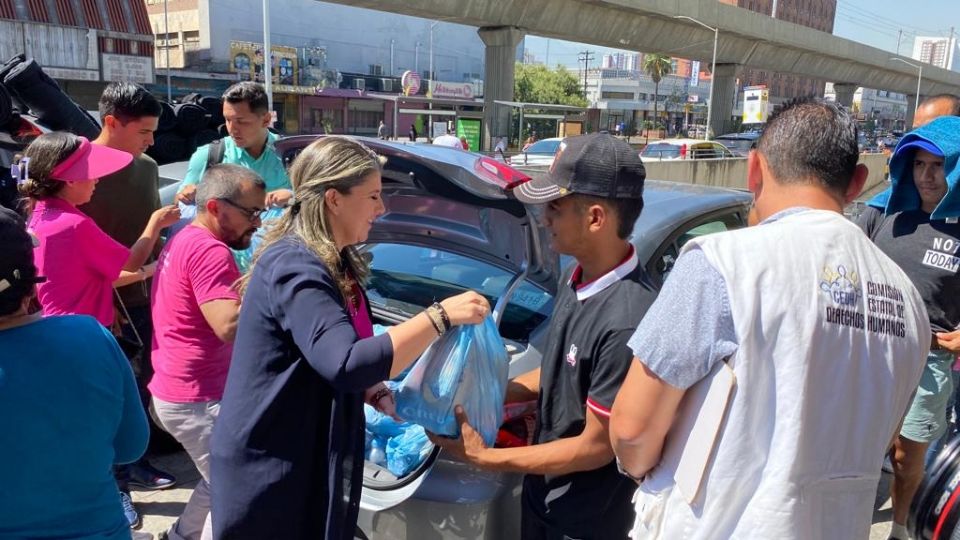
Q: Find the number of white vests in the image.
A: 1